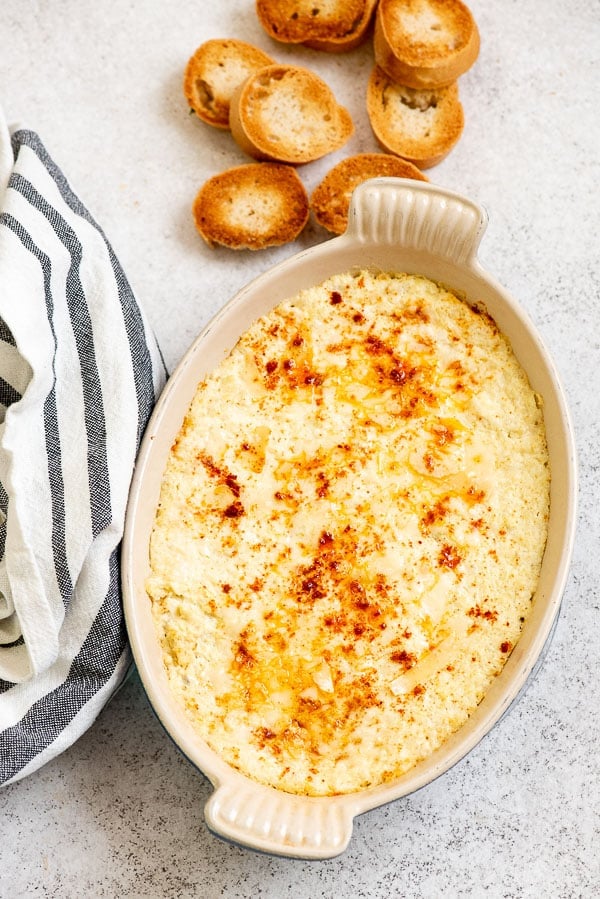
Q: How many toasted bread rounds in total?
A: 7